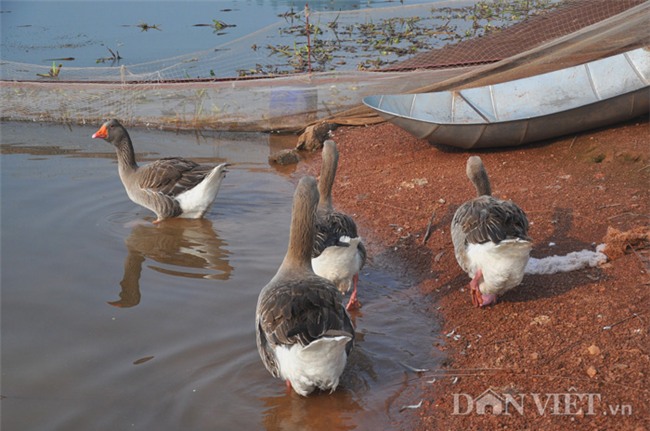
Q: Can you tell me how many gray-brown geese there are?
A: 4